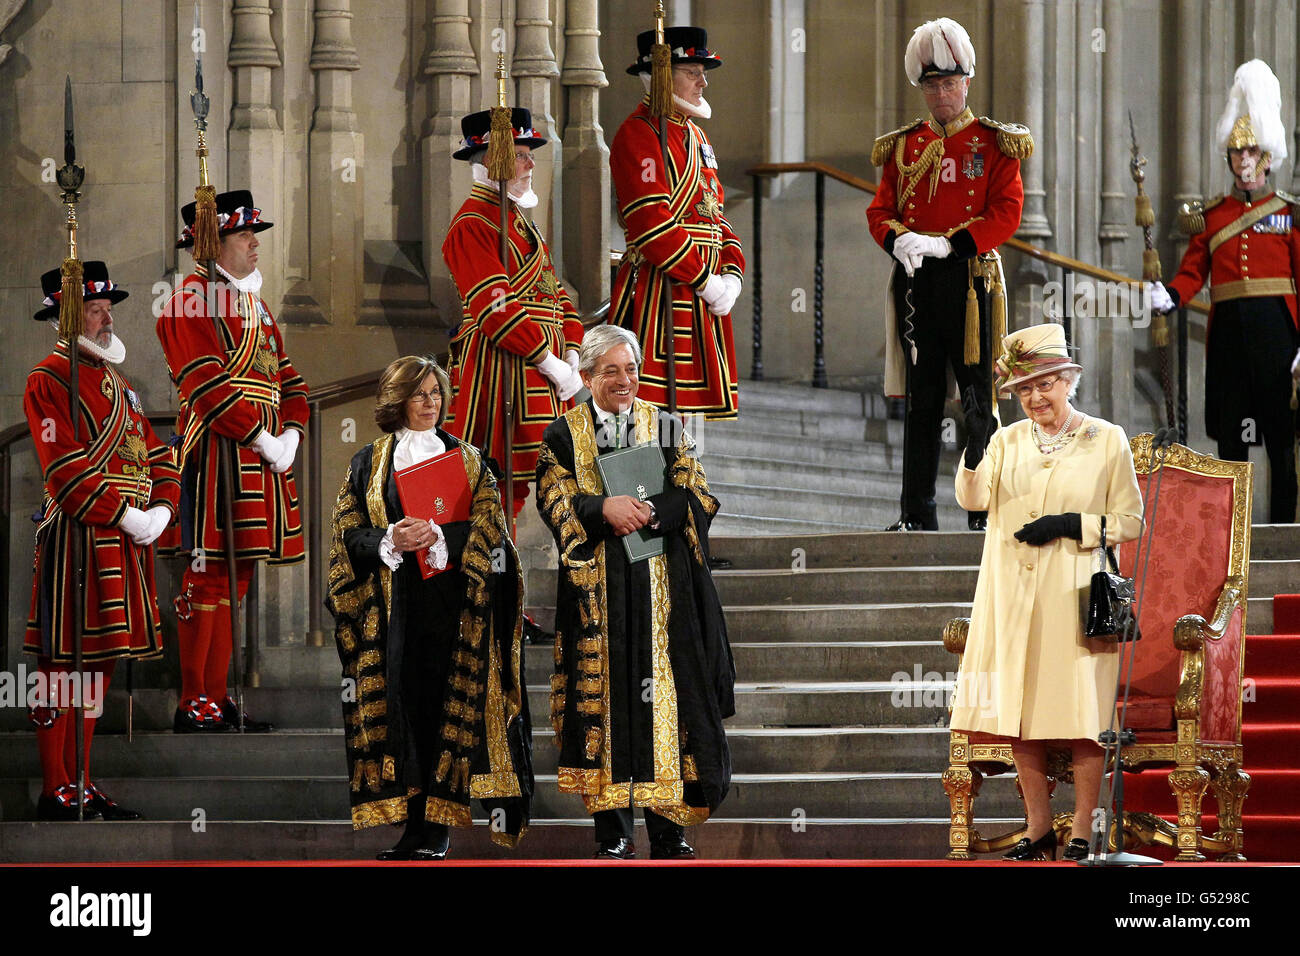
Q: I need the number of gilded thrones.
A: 1